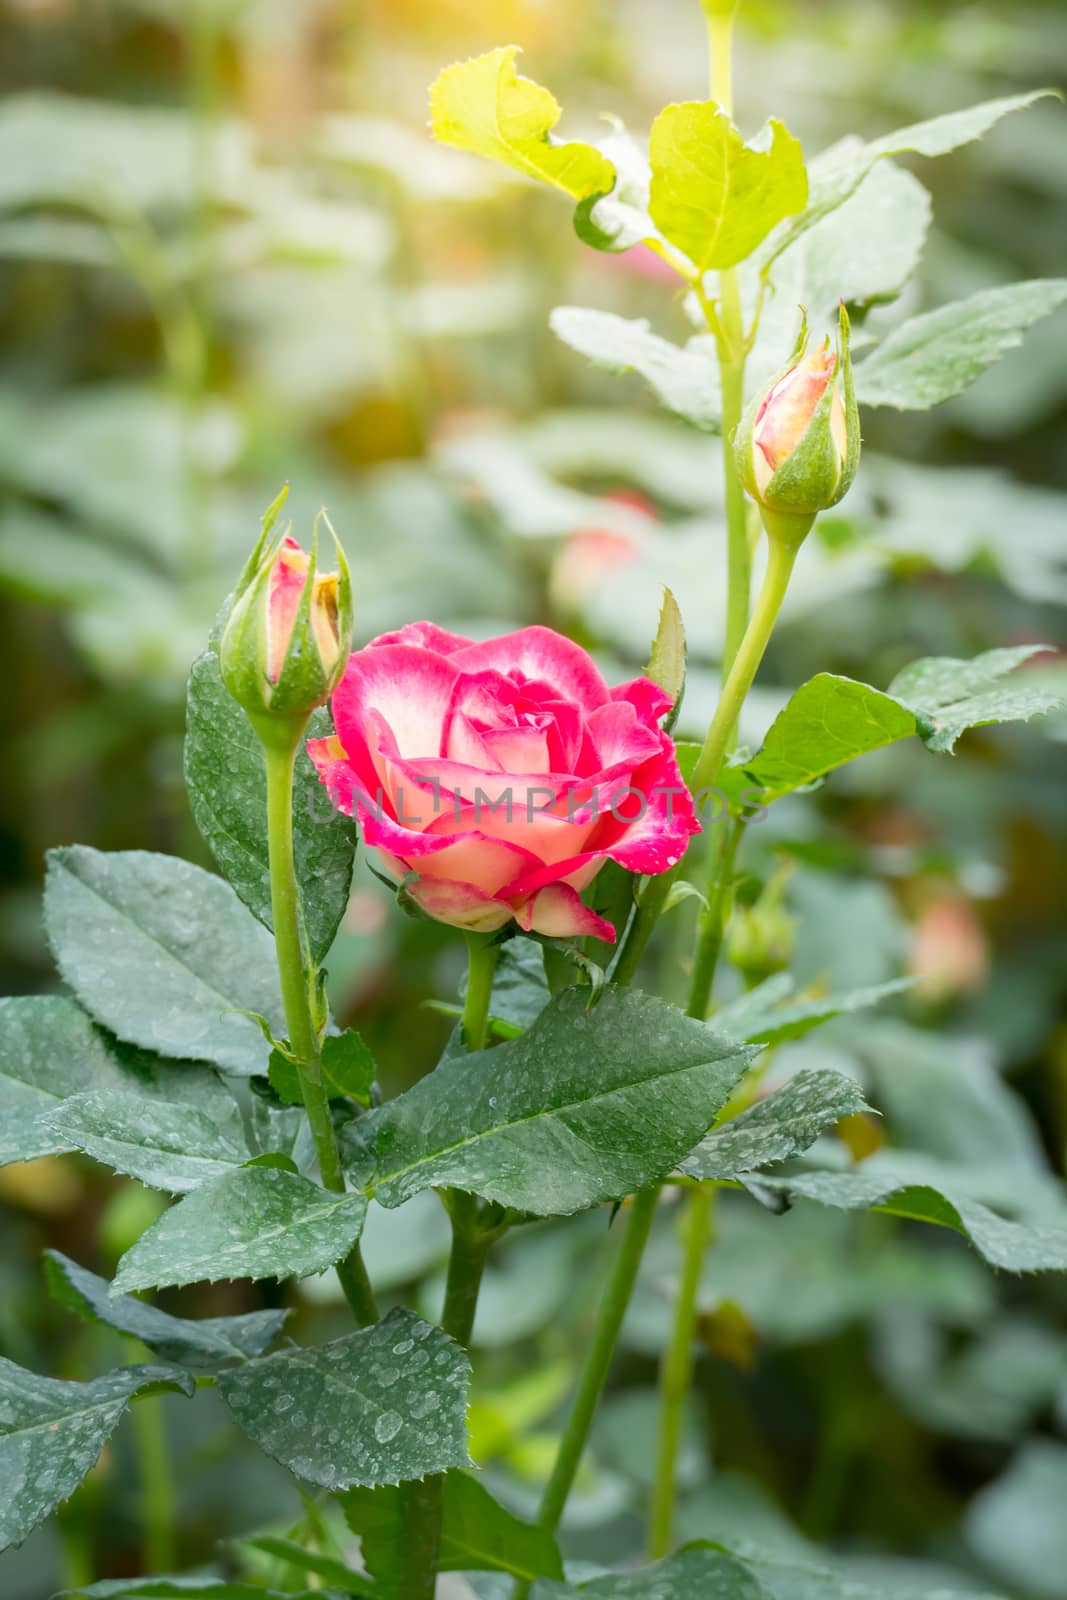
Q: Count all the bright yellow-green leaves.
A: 2